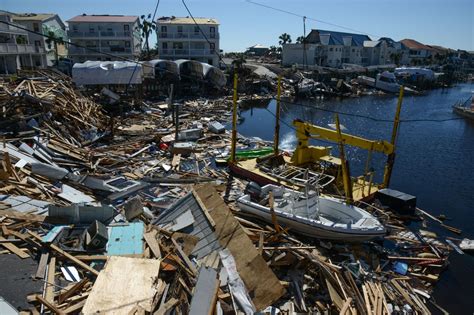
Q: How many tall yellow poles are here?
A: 4